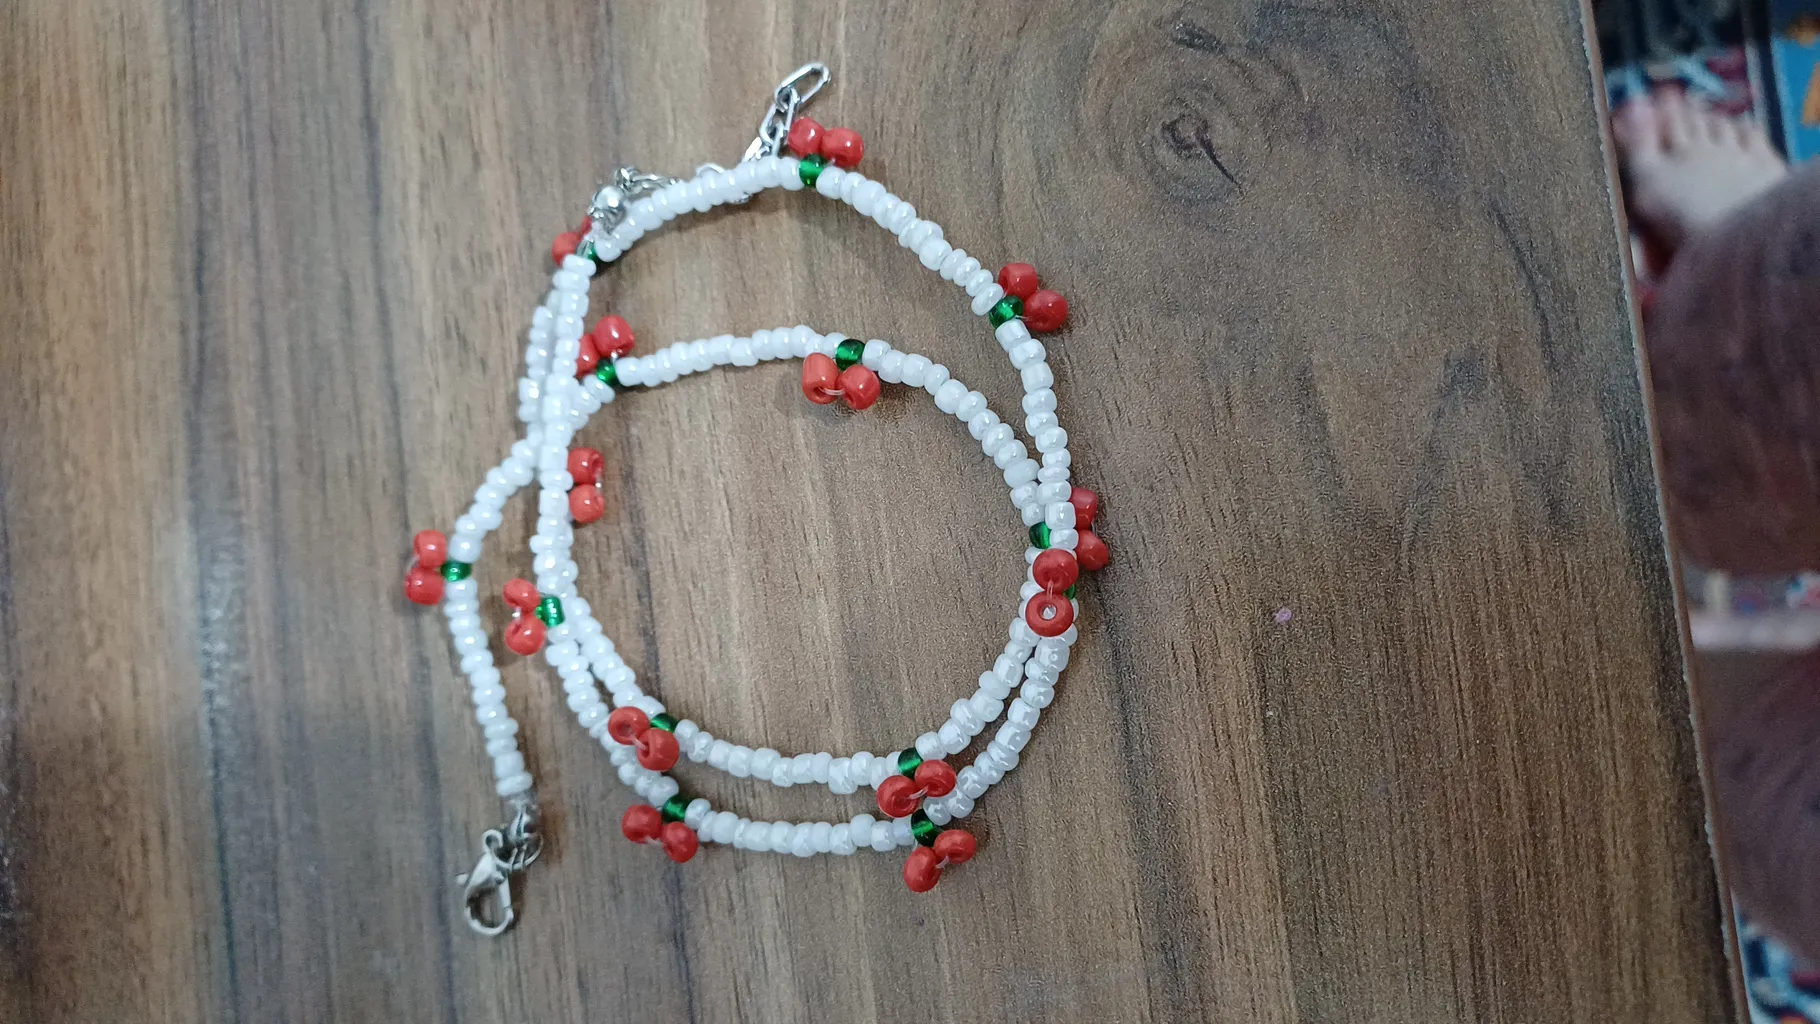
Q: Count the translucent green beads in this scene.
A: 13